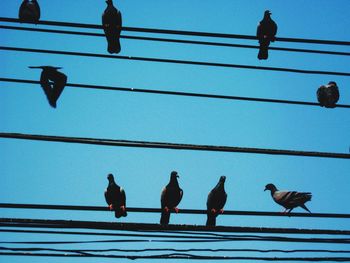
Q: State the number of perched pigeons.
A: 8